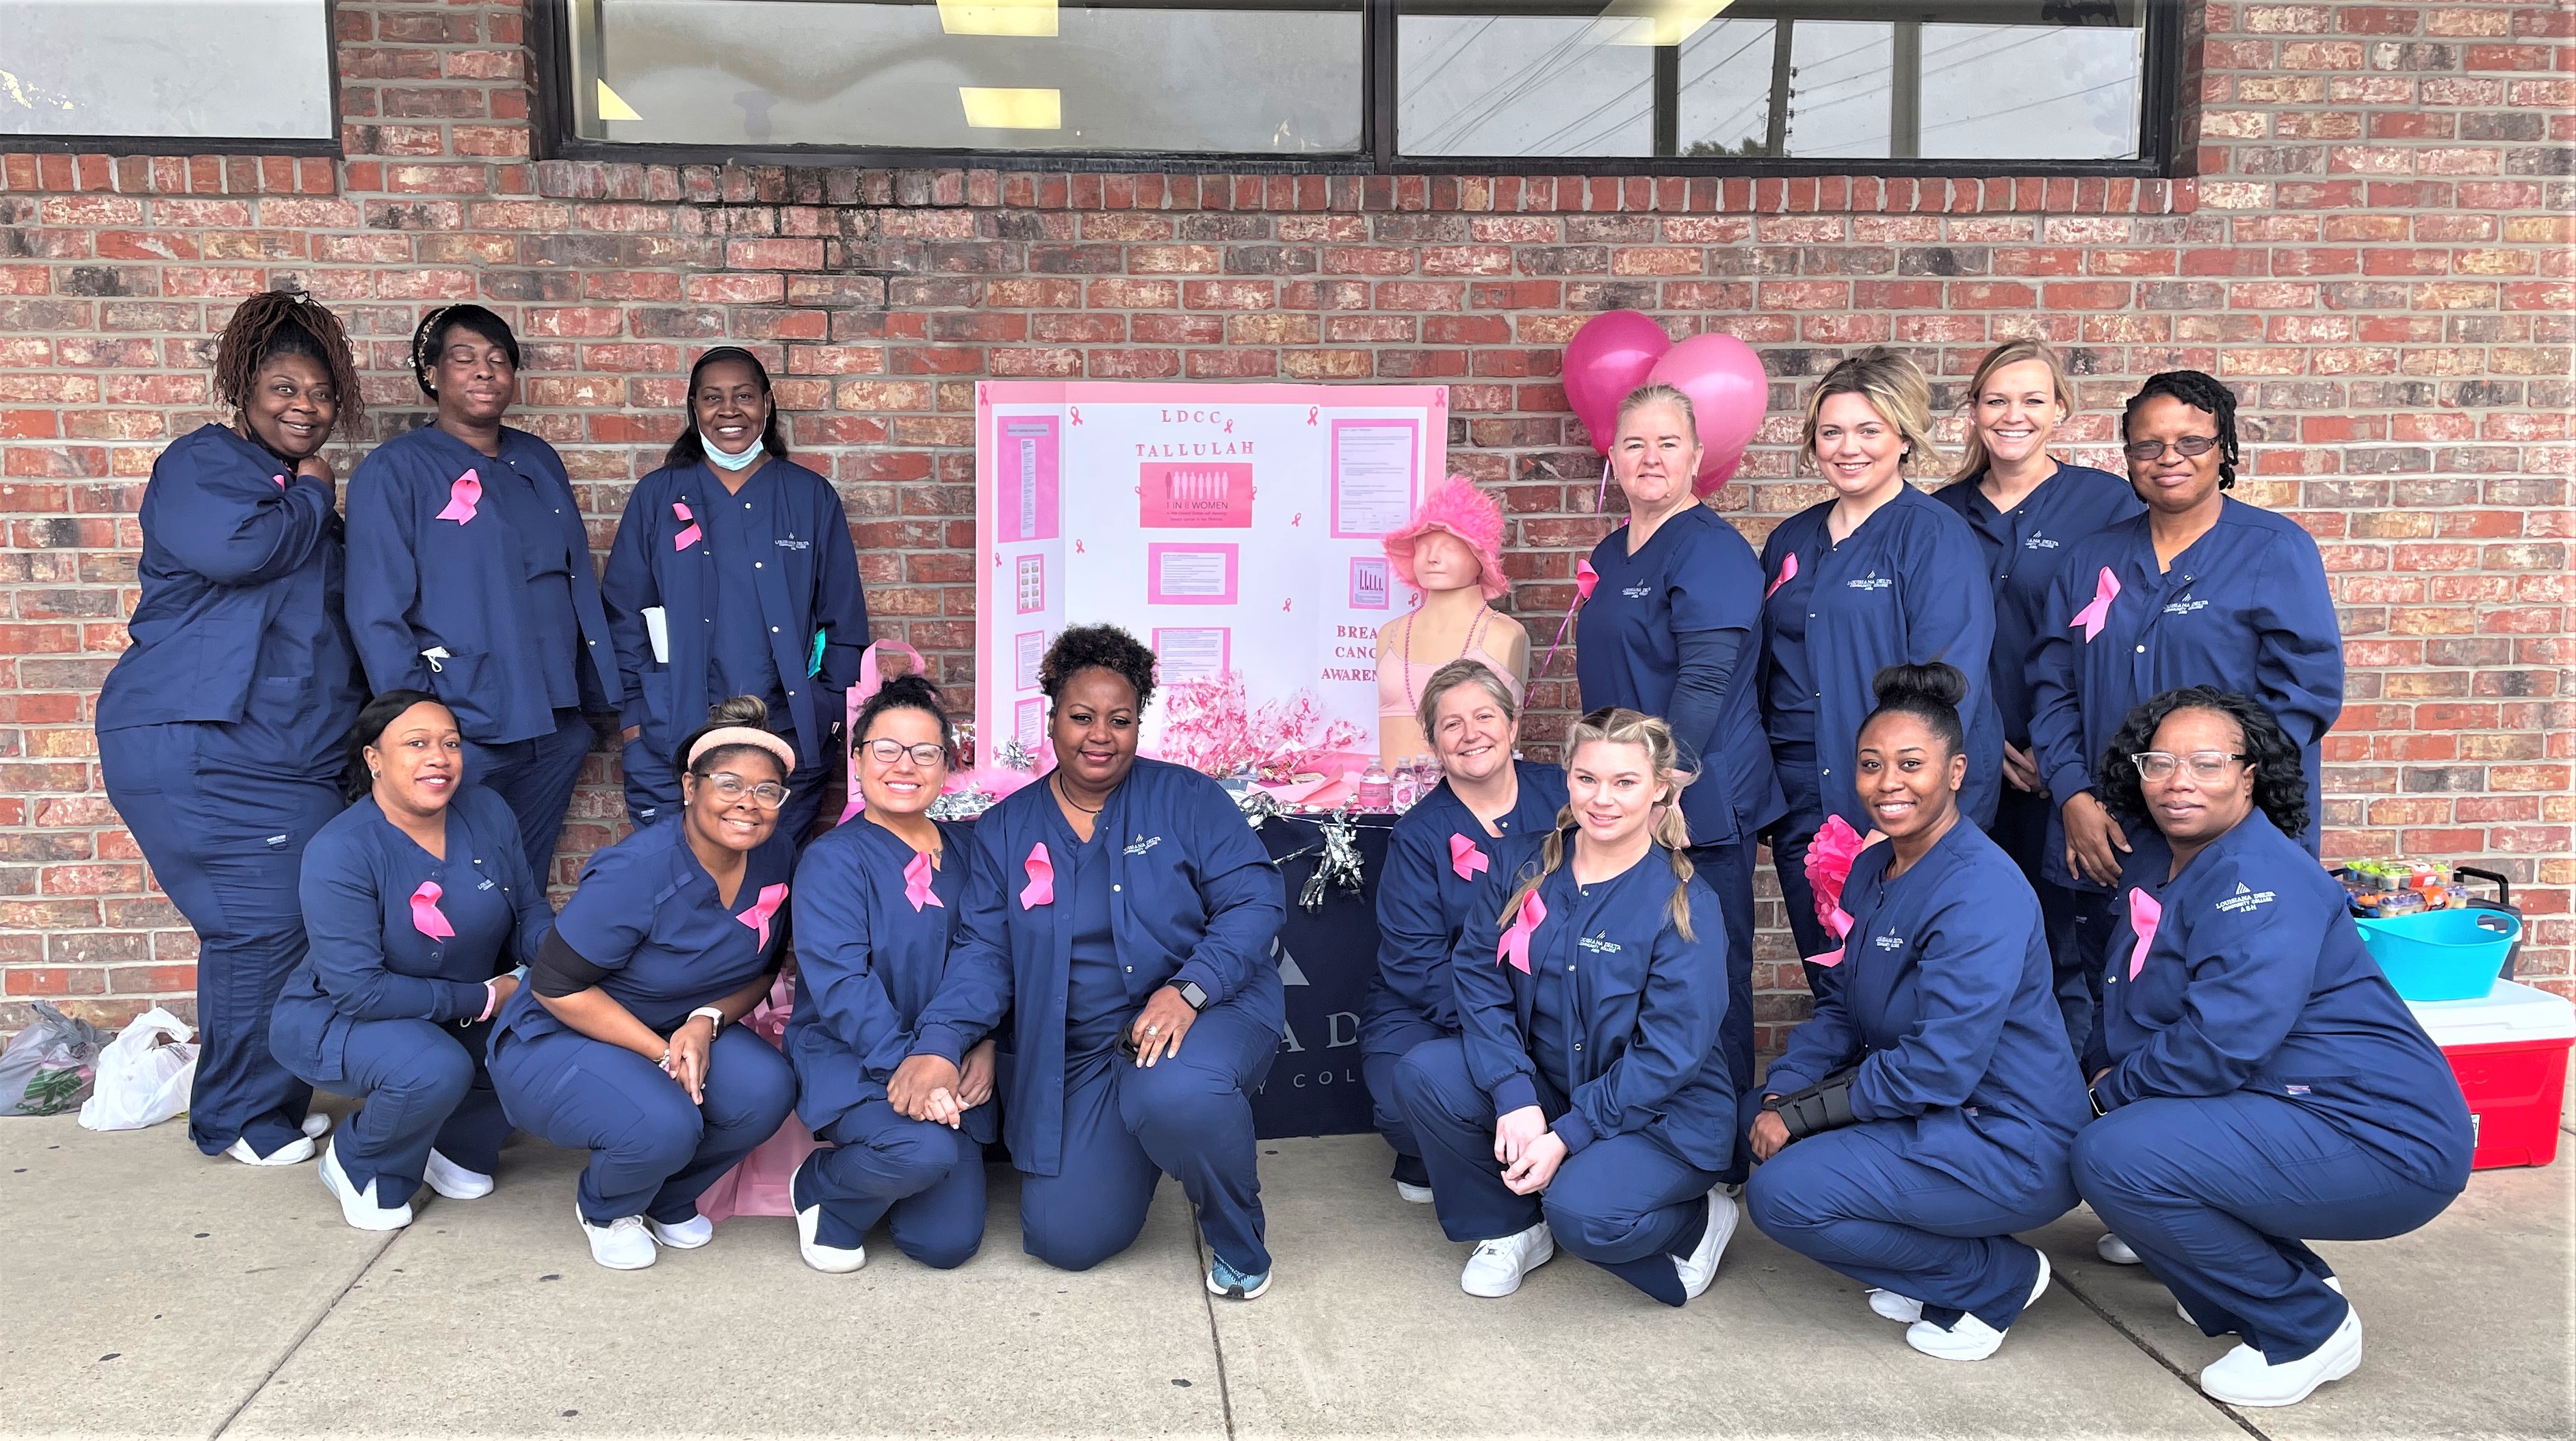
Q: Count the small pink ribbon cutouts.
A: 13